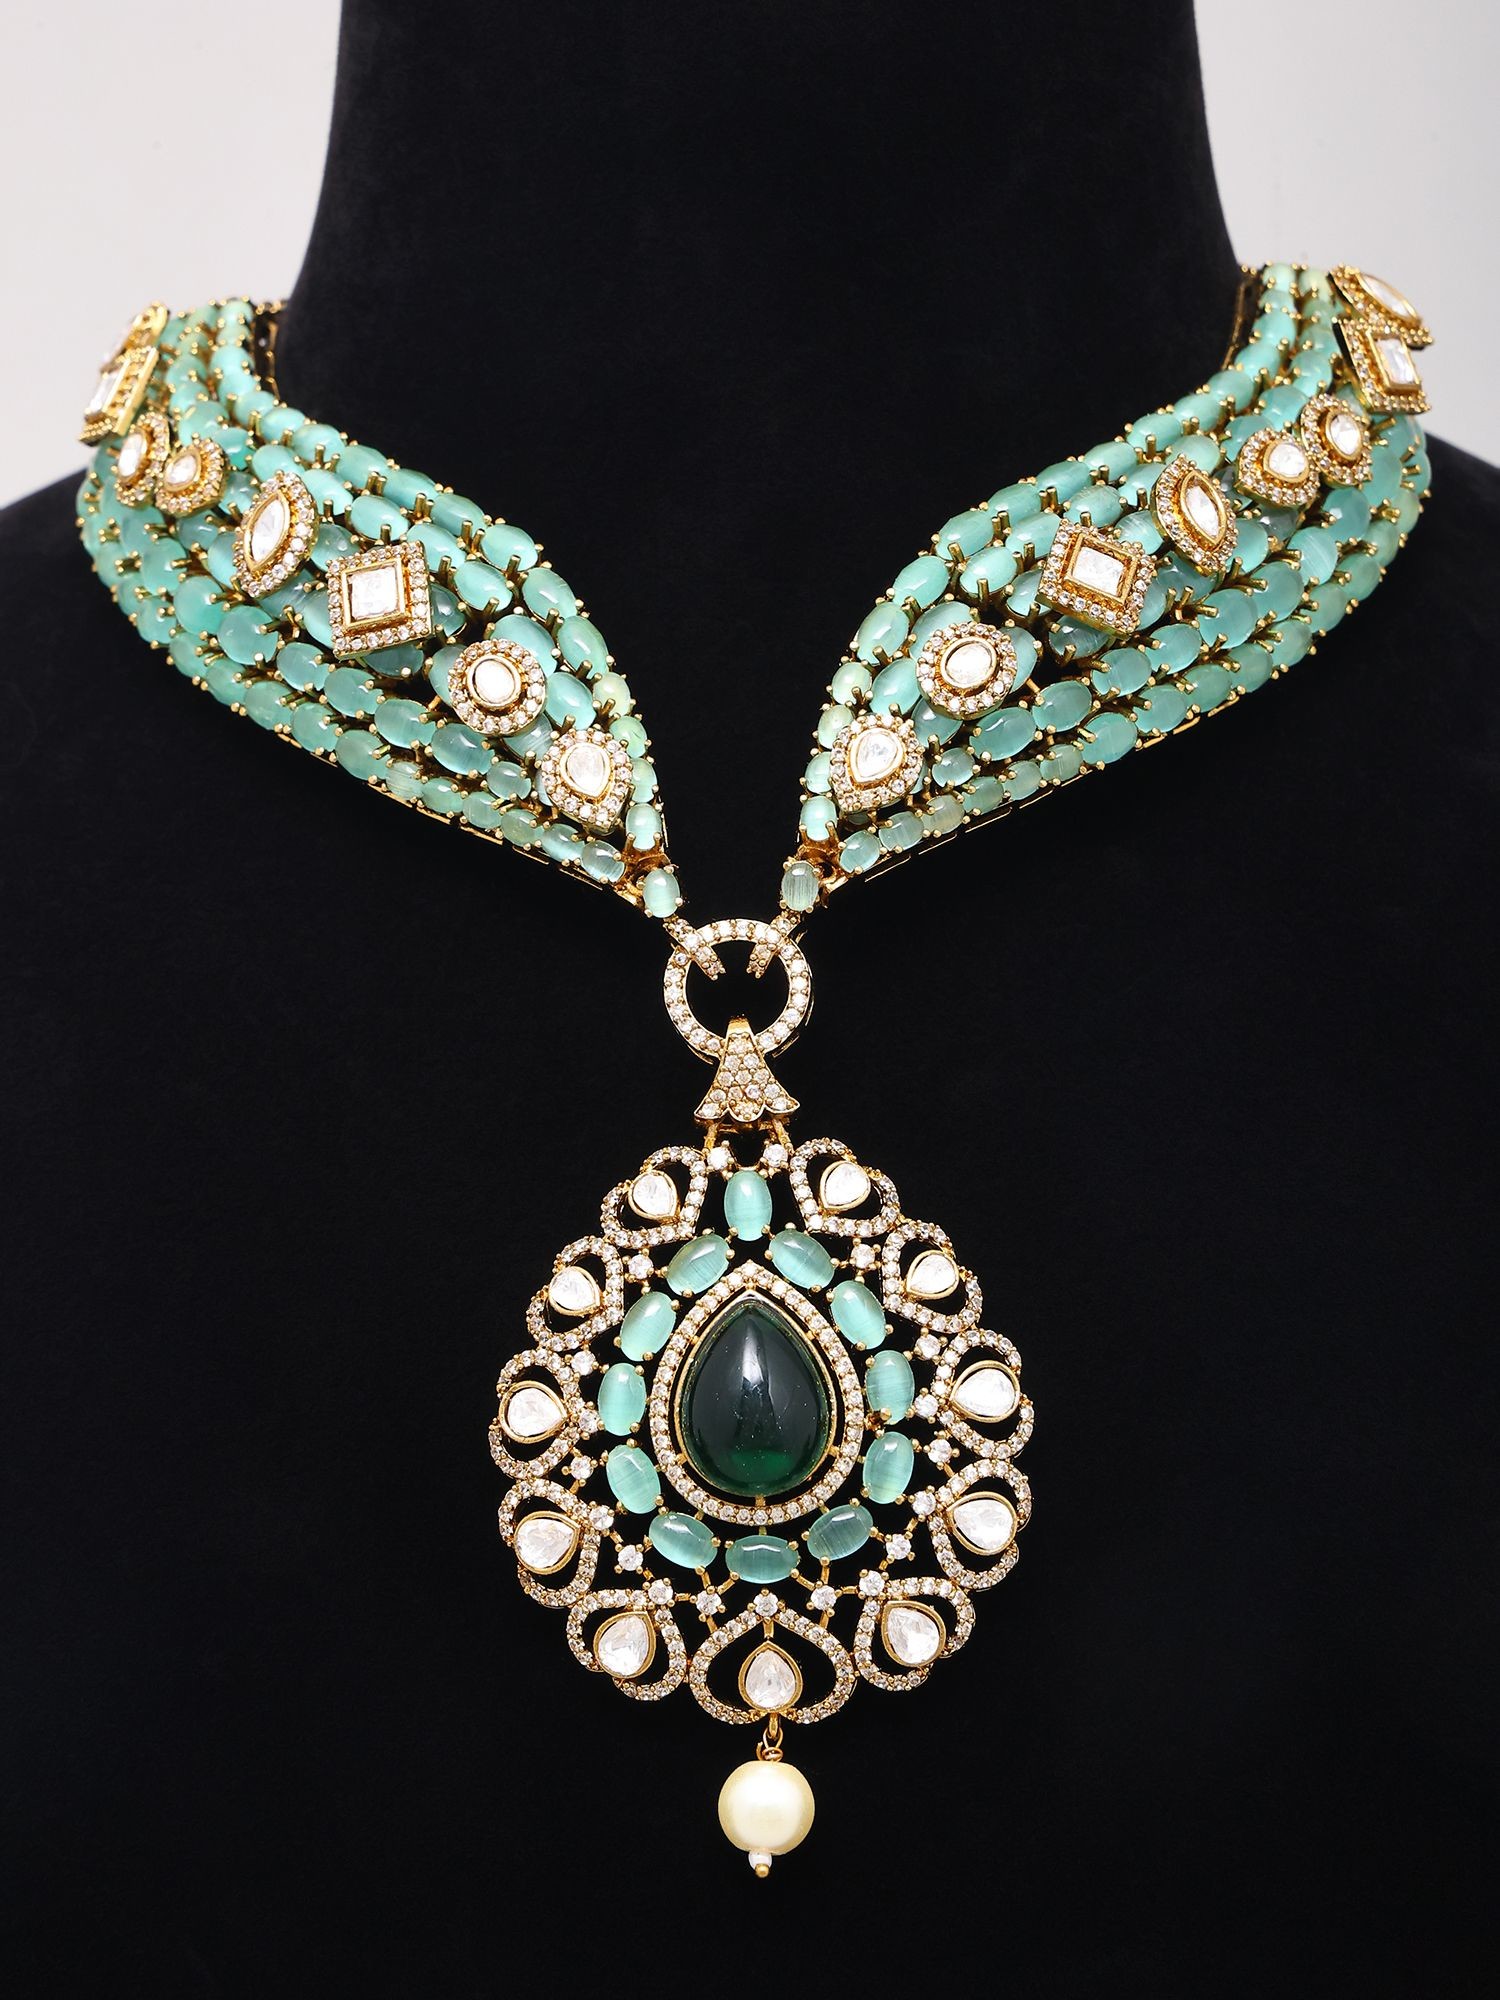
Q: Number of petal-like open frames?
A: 11